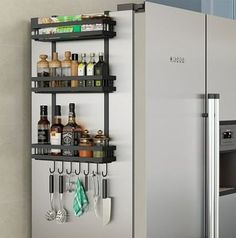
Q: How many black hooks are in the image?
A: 7